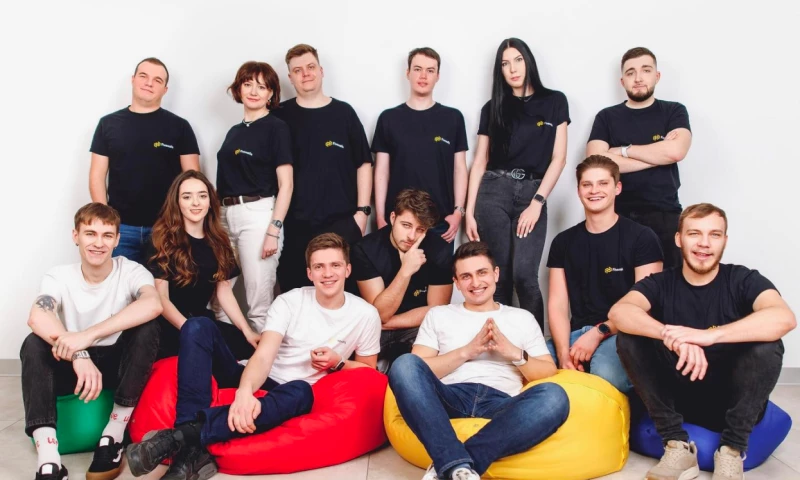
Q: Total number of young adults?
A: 13